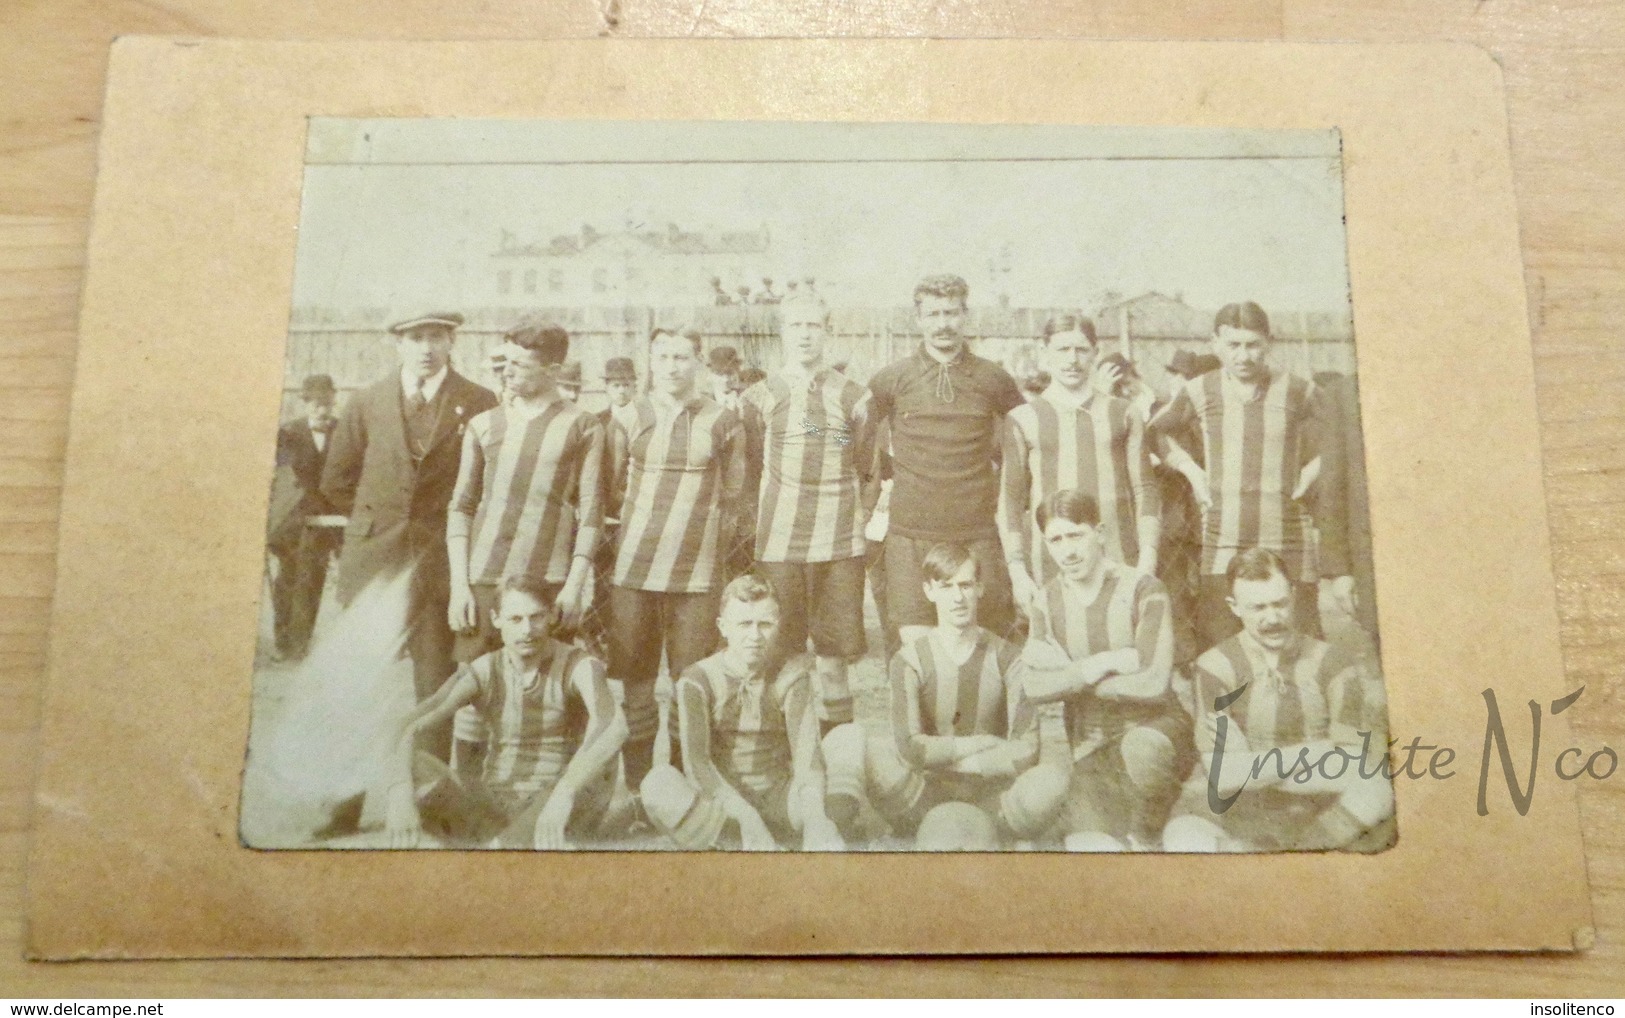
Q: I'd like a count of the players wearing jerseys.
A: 11